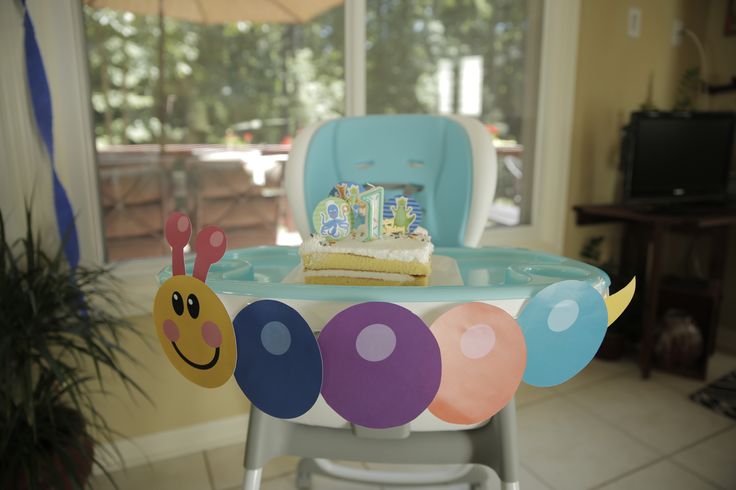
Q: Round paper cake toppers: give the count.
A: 3